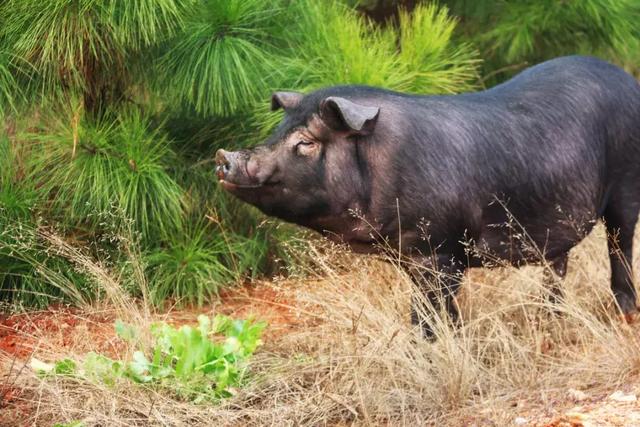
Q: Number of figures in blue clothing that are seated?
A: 0